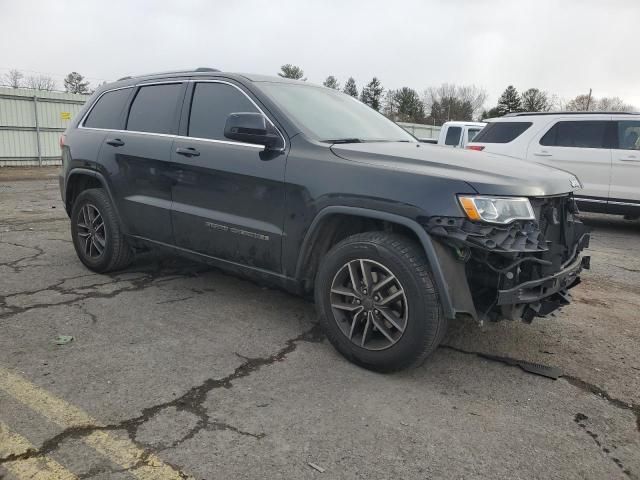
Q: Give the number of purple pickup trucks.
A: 0